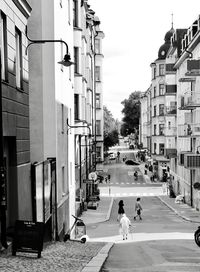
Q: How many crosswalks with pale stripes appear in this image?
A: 2